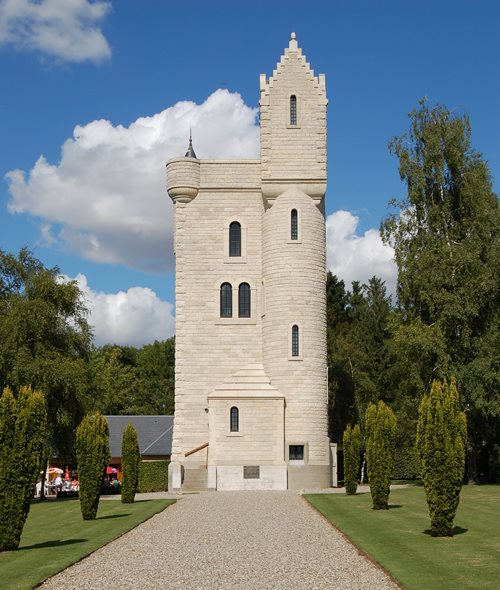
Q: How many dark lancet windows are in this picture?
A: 7